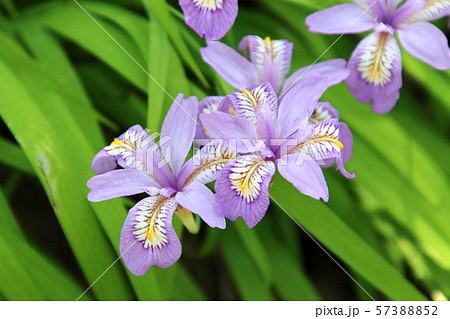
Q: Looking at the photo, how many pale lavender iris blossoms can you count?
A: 5